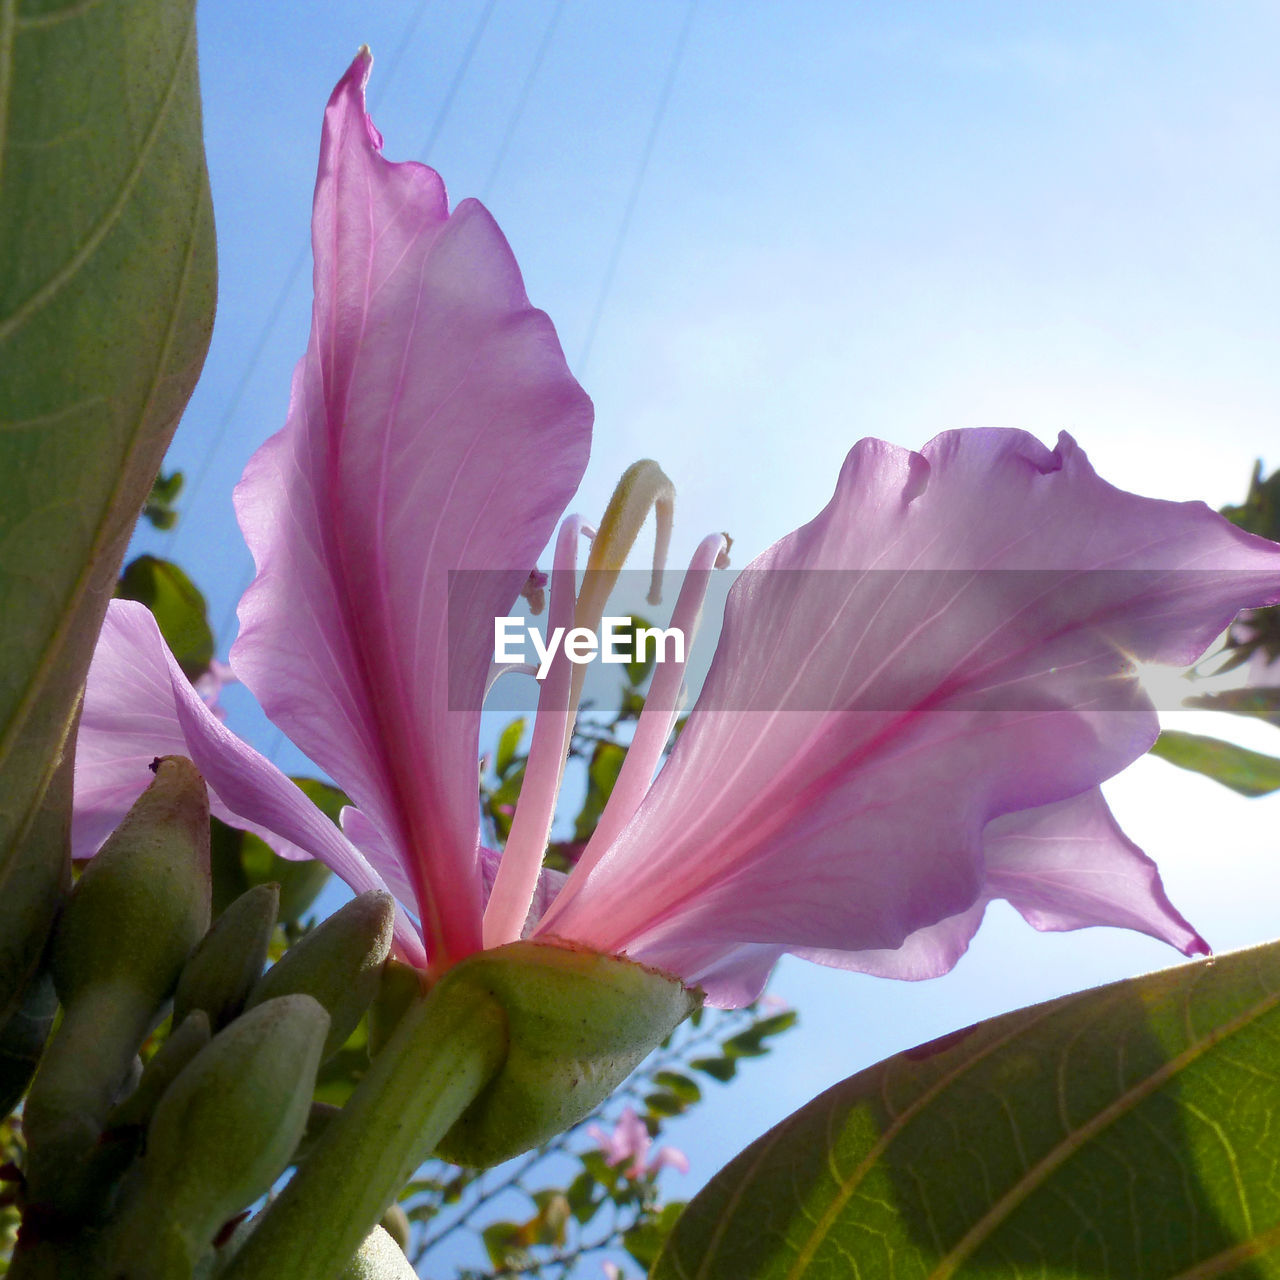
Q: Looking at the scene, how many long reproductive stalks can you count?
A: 3